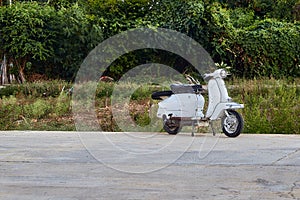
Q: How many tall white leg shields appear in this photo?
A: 1